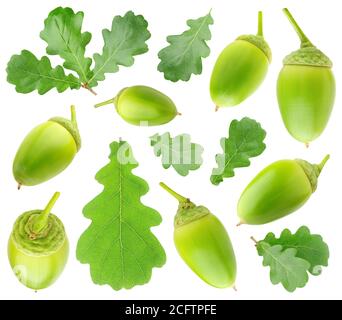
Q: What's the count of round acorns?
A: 7